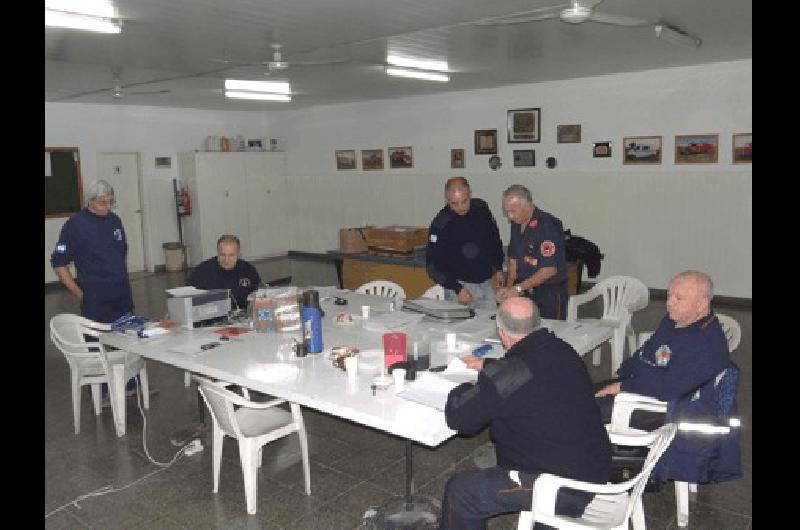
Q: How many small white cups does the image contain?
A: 4